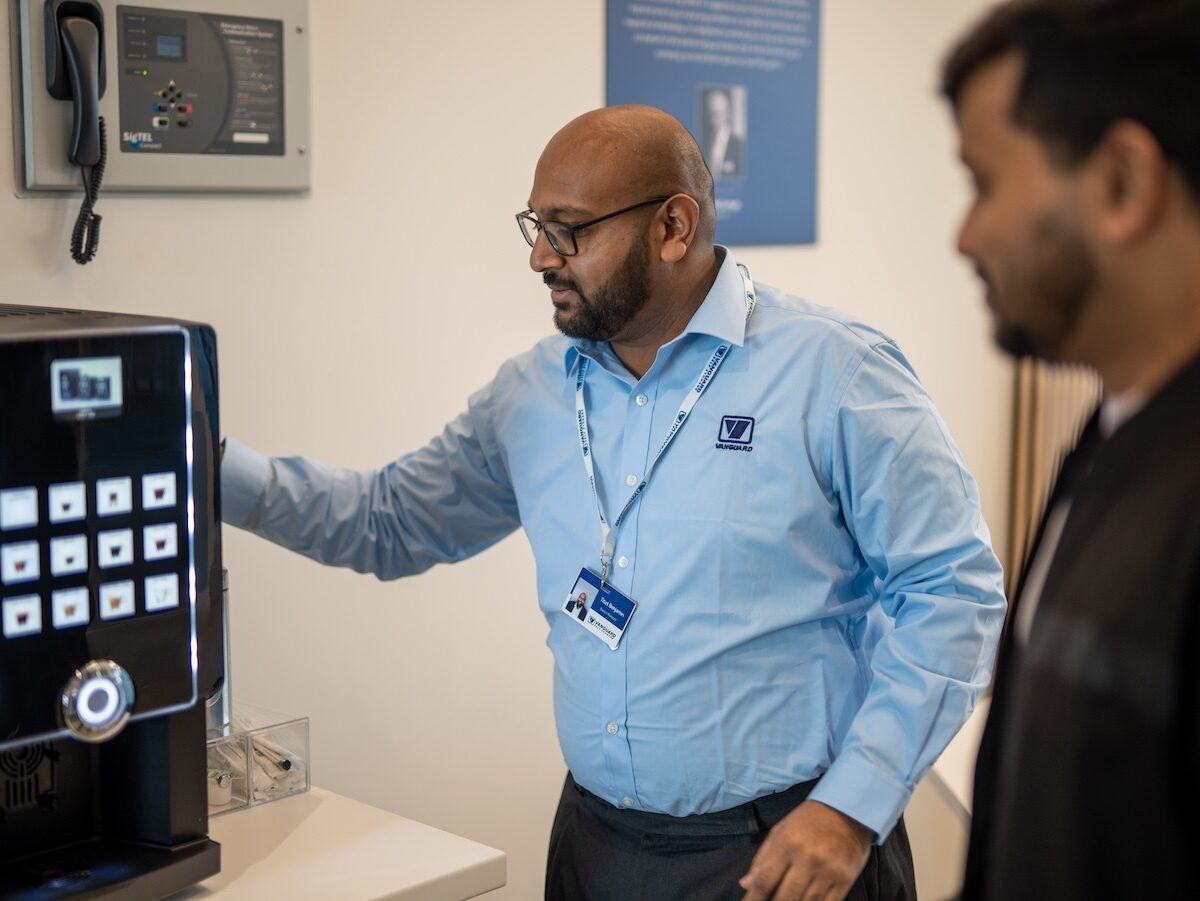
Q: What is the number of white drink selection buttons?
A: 12